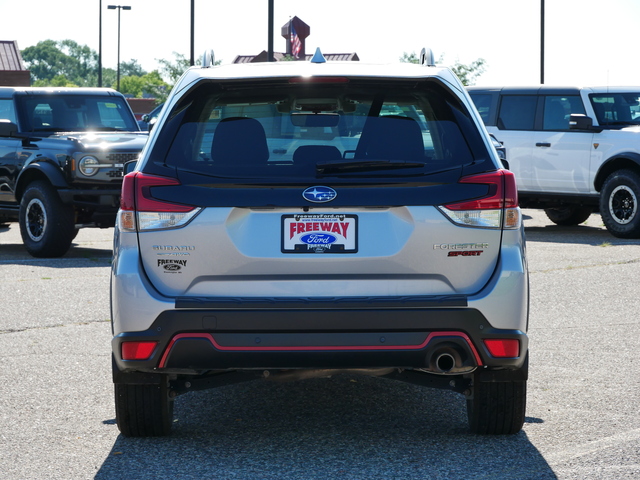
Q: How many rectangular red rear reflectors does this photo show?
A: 2